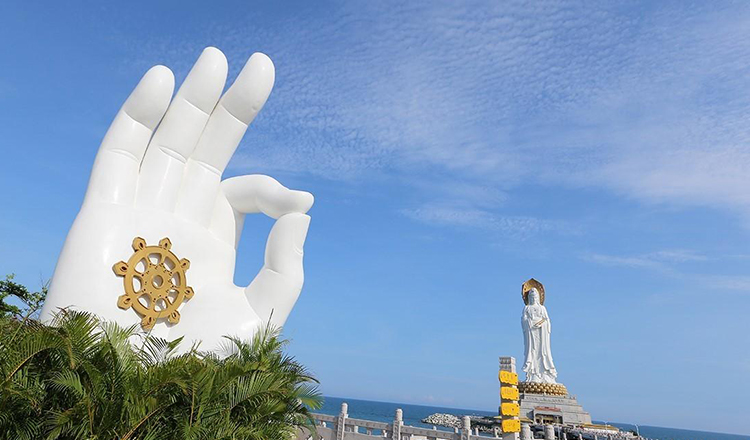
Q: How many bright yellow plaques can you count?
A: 4